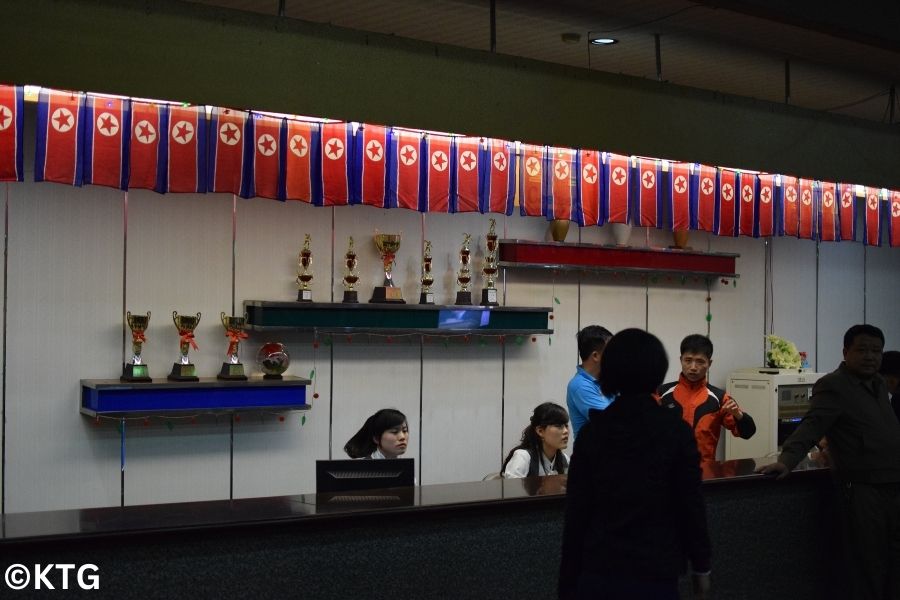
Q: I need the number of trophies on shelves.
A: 9